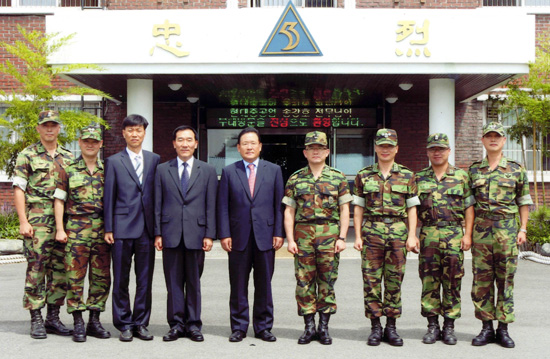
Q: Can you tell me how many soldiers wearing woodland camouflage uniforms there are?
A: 6